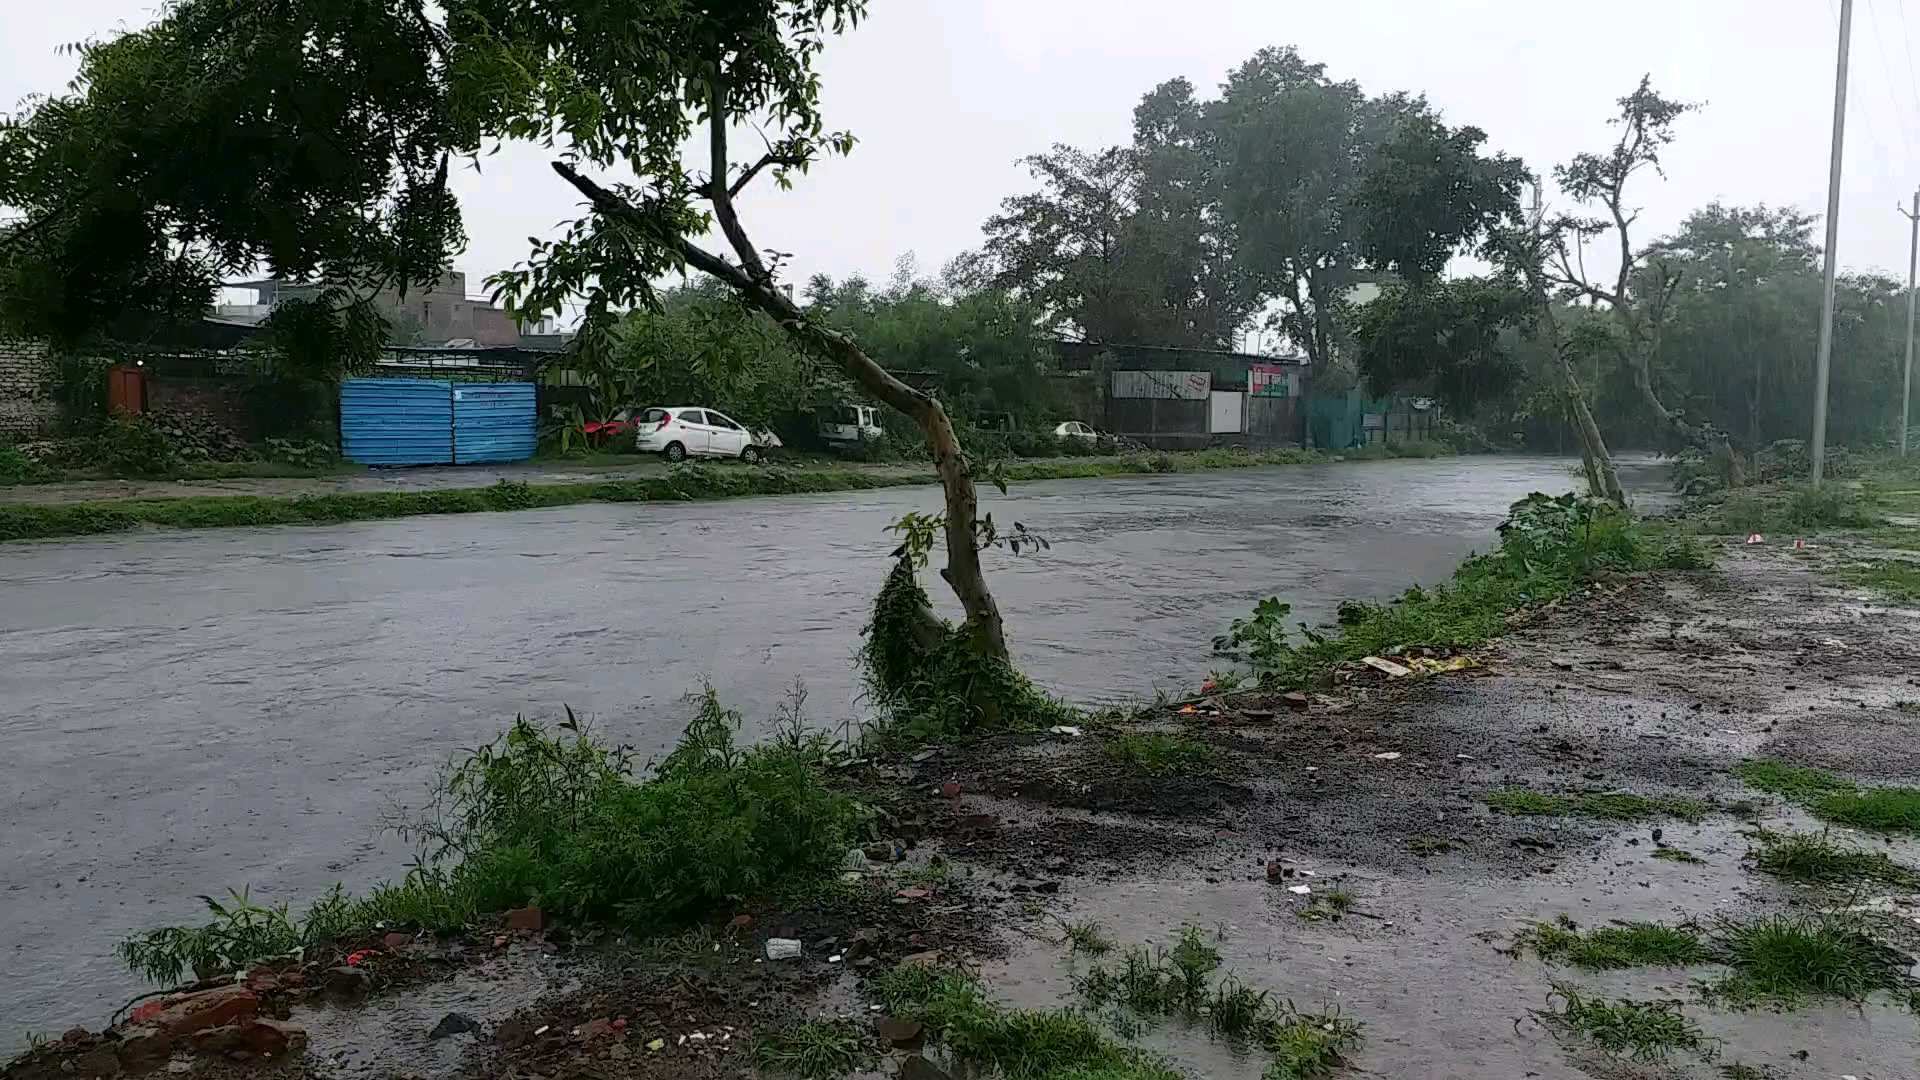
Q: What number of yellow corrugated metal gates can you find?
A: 0